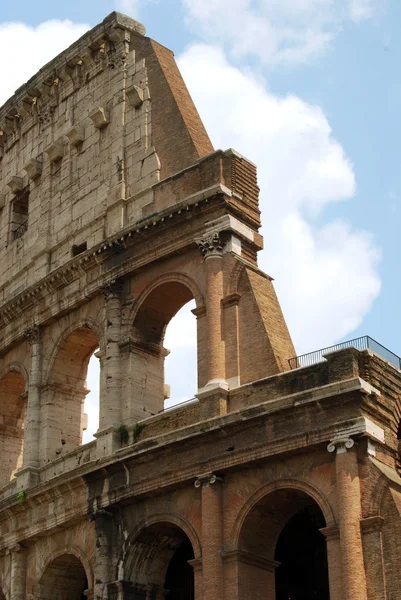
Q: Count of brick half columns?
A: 3